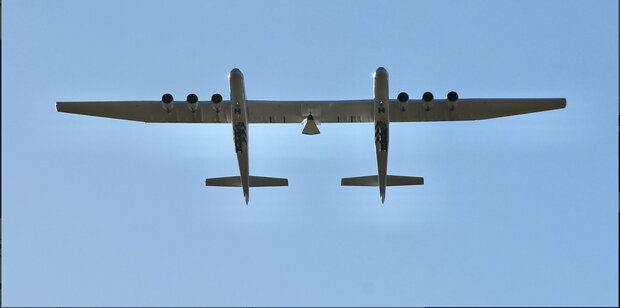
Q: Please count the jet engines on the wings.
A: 6